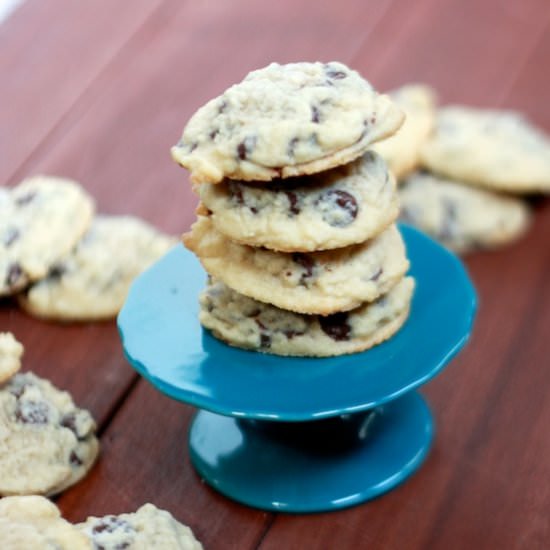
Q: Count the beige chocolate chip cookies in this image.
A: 13